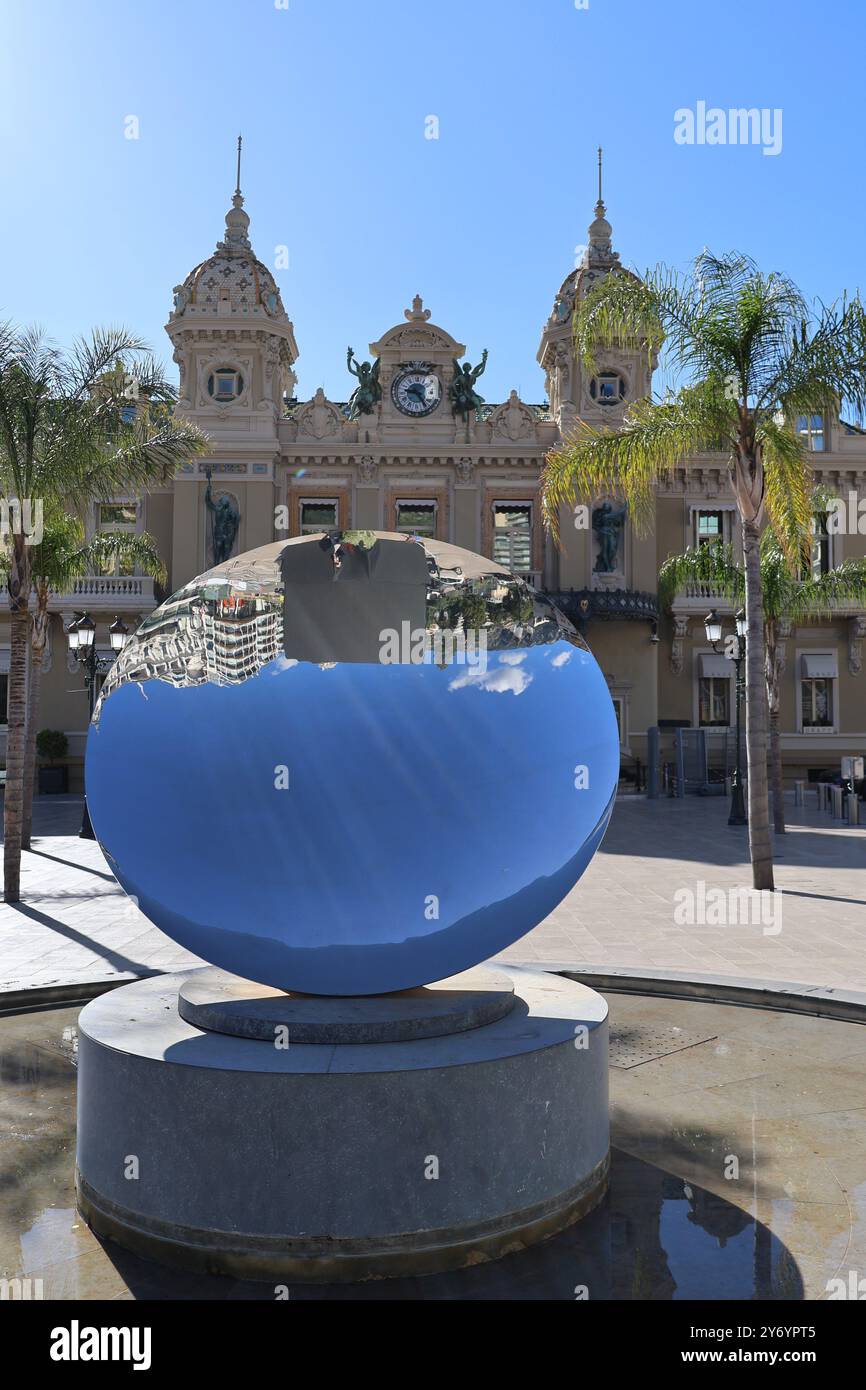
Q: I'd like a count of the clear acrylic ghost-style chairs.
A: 0